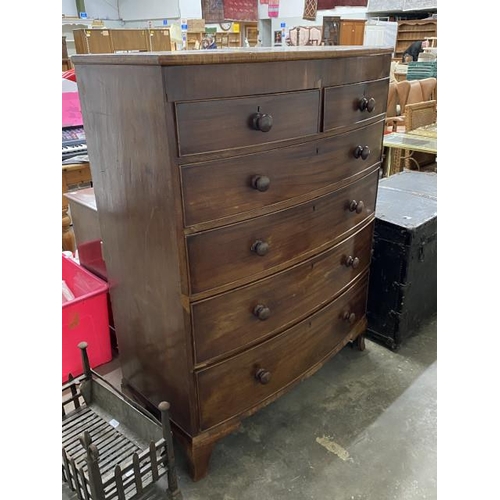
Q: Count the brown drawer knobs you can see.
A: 10